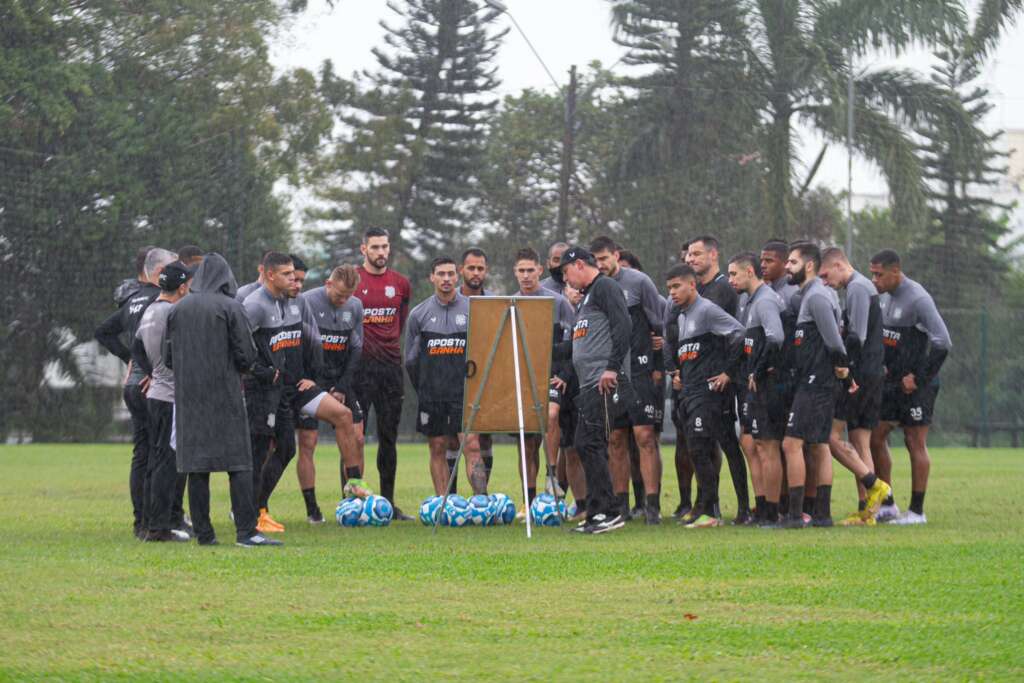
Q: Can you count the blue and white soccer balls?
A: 7